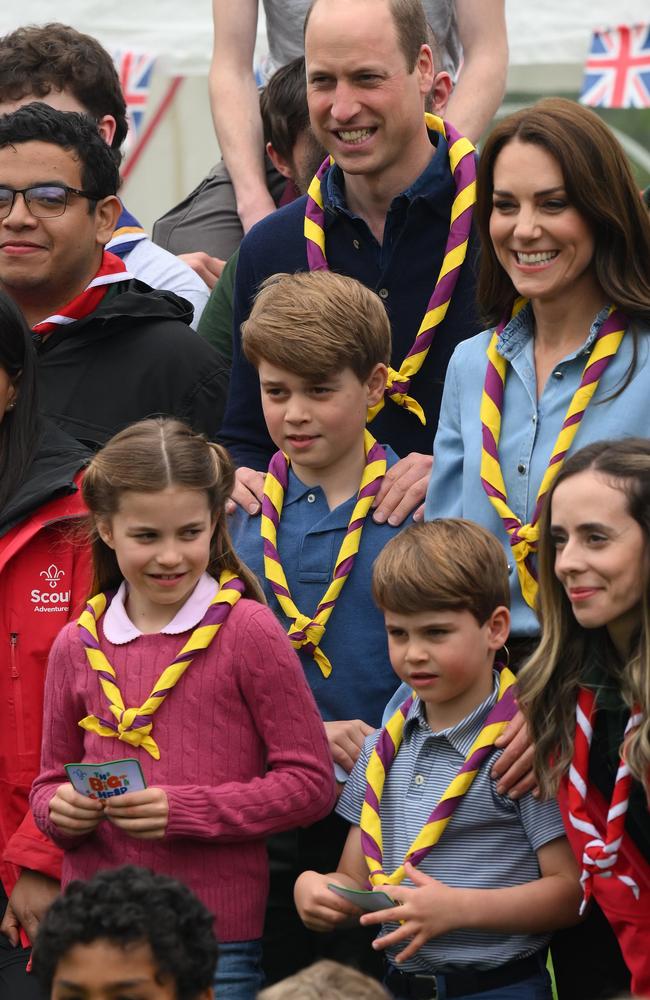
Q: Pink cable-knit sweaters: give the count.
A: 1